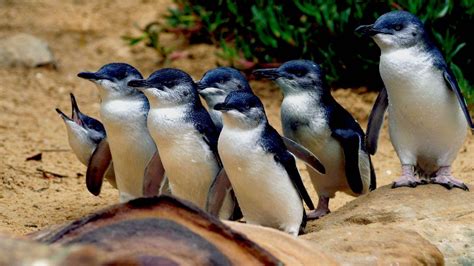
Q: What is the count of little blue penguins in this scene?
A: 7